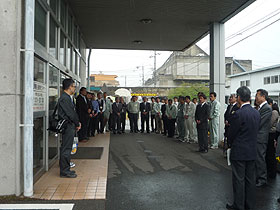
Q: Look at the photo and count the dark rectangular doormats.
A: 1